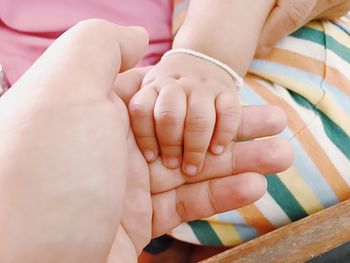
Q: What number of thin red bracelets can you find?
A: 0